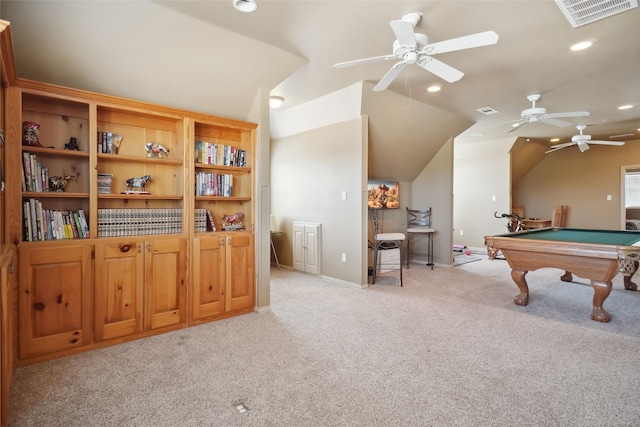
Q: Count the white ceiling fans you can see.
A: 3